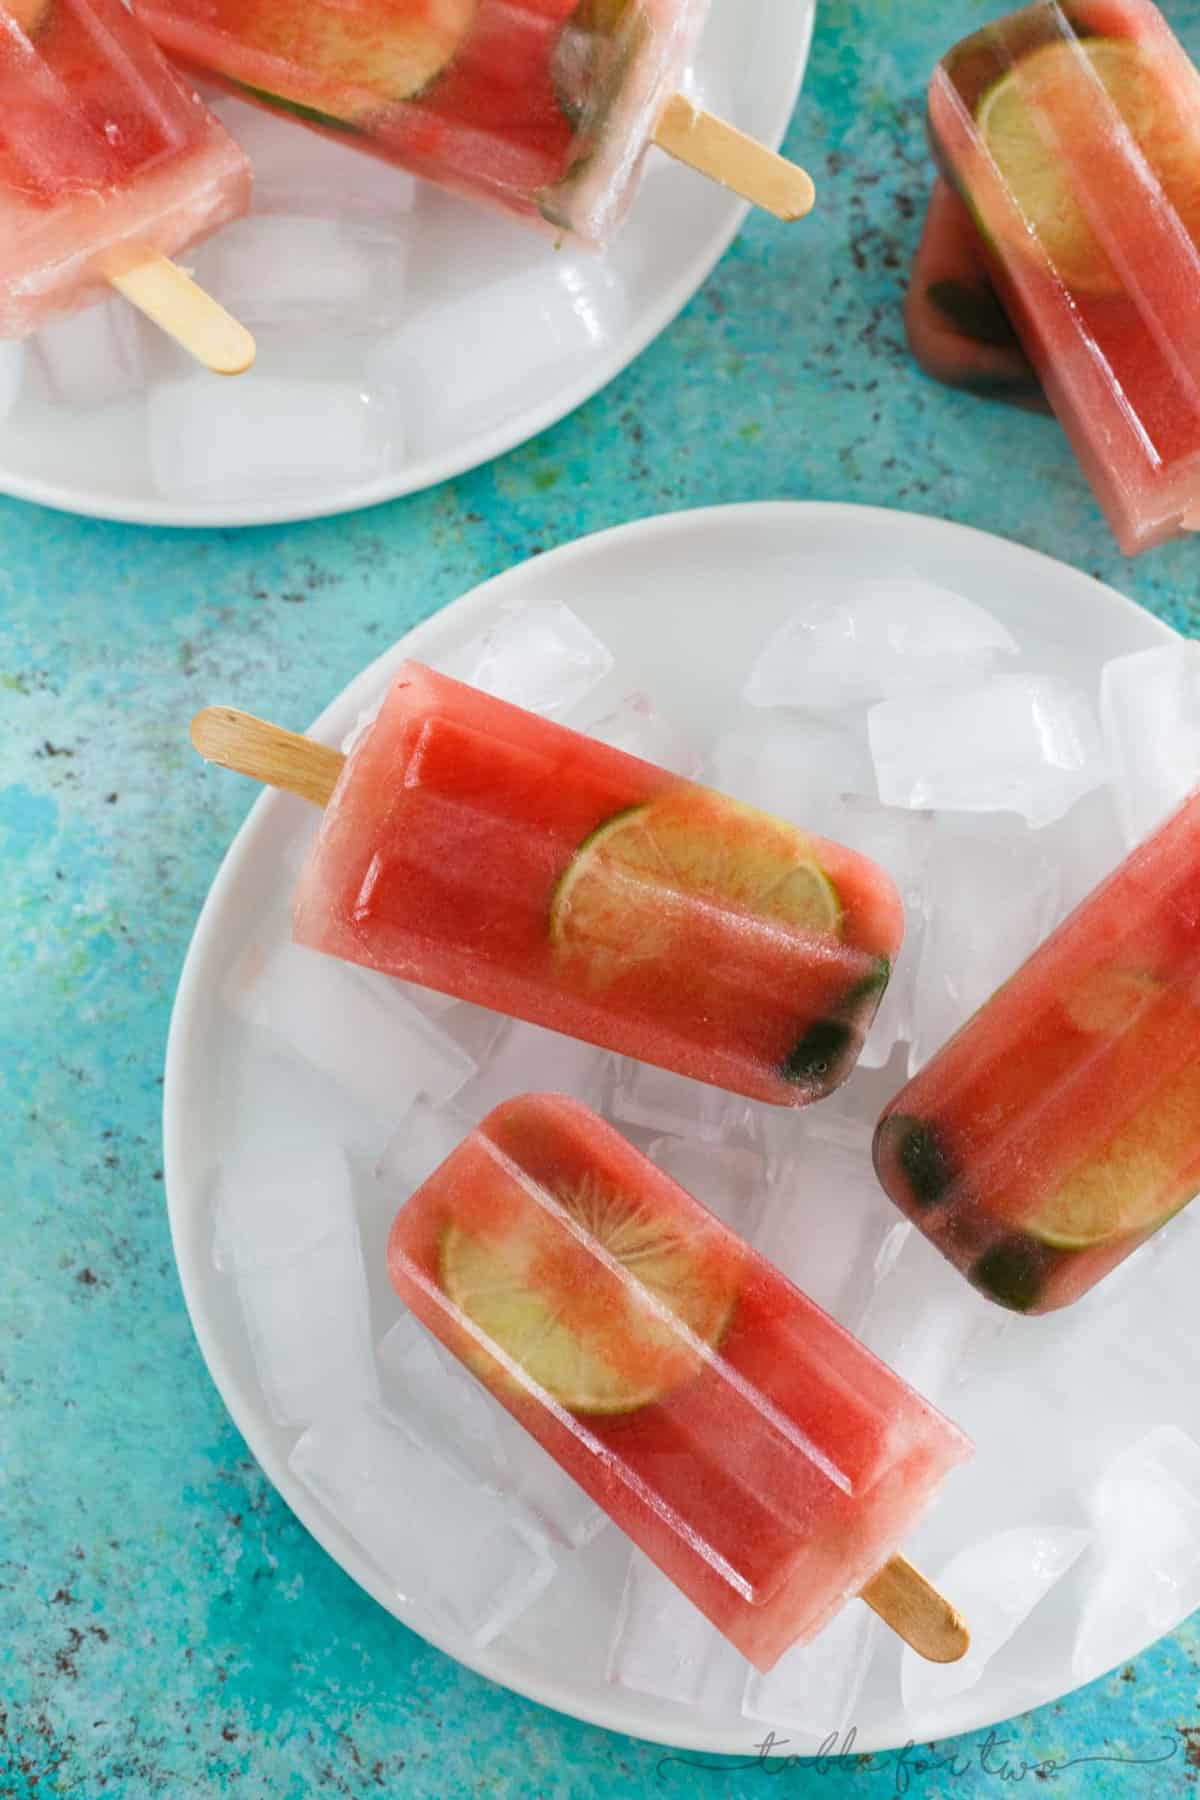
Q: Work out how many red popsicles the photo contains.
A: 7